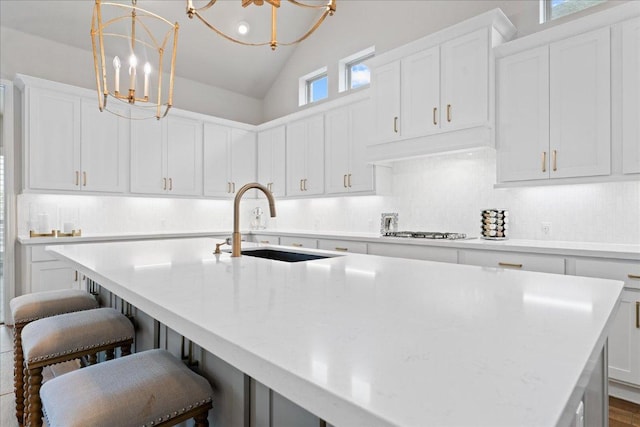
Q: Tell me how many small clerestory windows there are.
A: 3